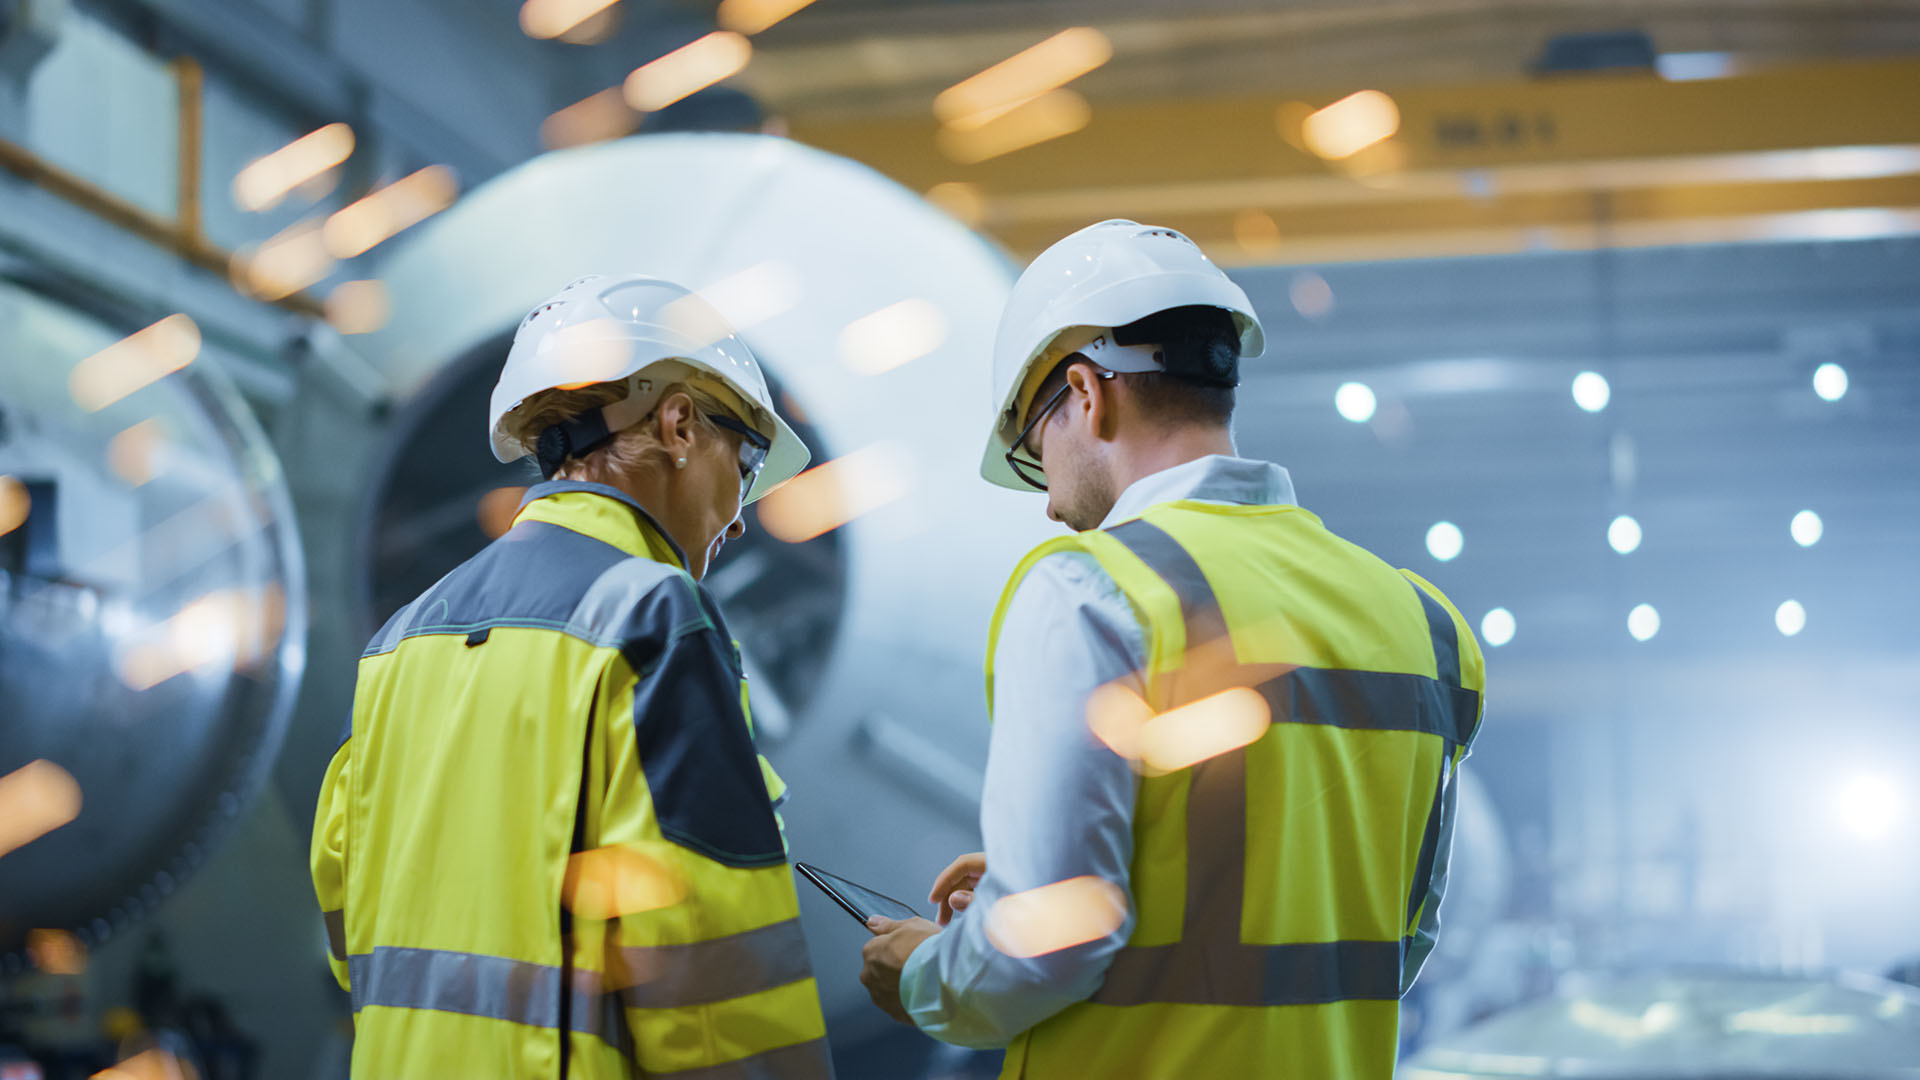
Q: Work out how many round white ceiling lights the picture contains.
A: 9